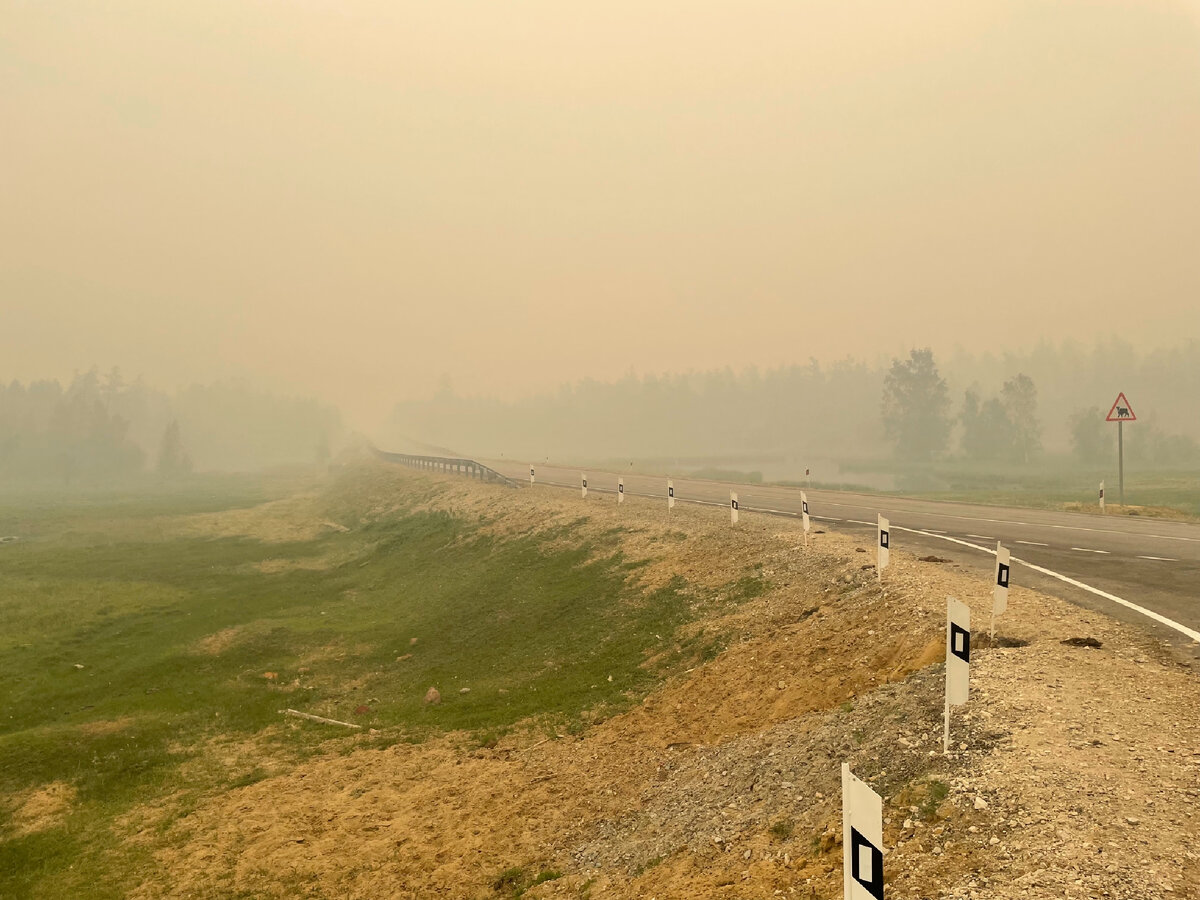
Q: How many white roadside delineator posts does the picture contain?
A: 12